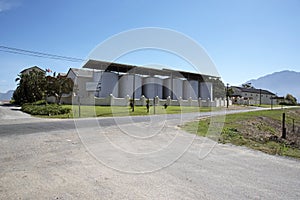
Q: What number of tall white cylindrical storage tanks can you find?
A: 6